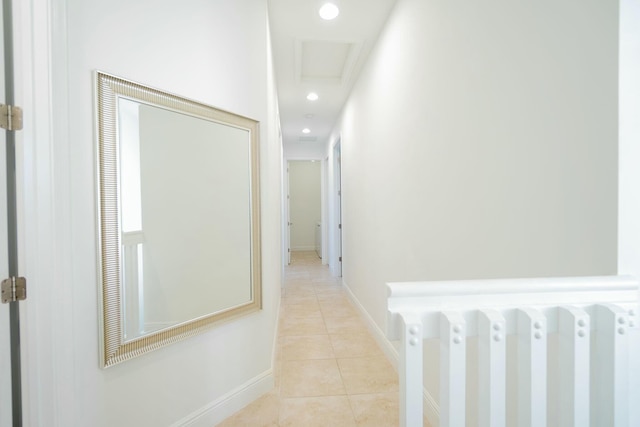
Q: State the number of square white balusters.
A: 6